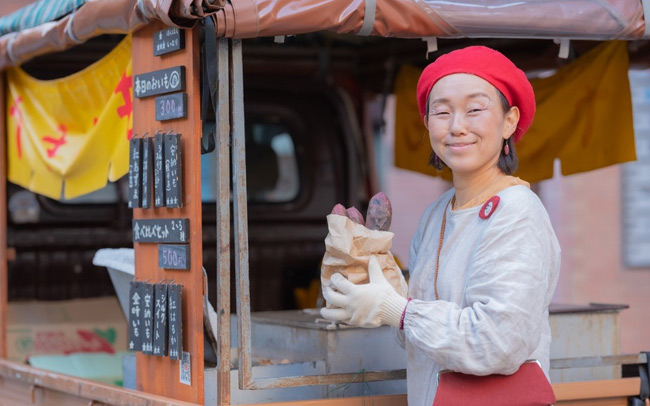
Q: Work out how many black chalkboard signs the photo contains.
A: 13